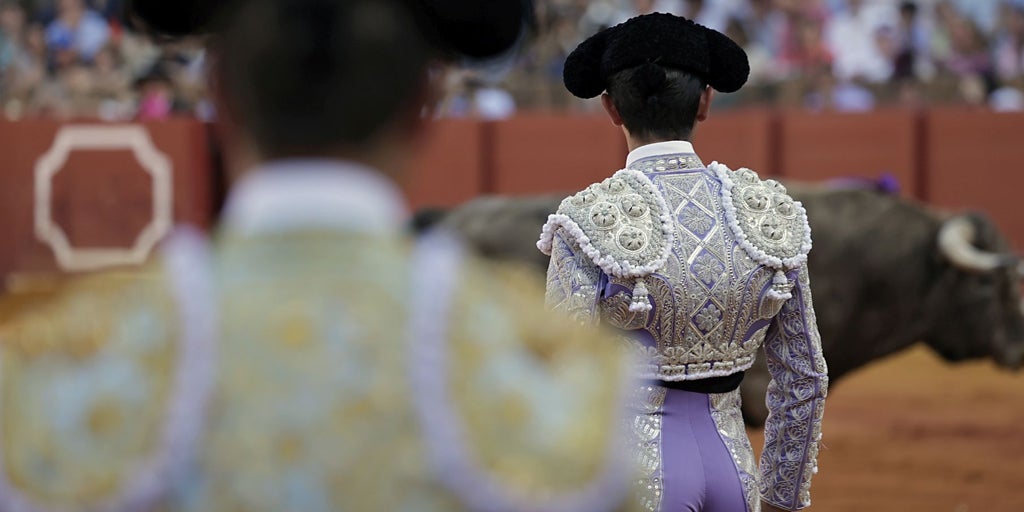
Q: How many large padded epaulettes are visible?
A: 4